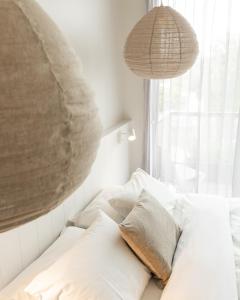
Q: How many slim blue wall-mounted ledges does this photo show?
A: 0